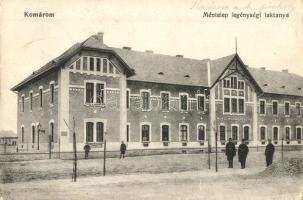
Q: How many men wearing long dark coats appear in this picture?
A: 3